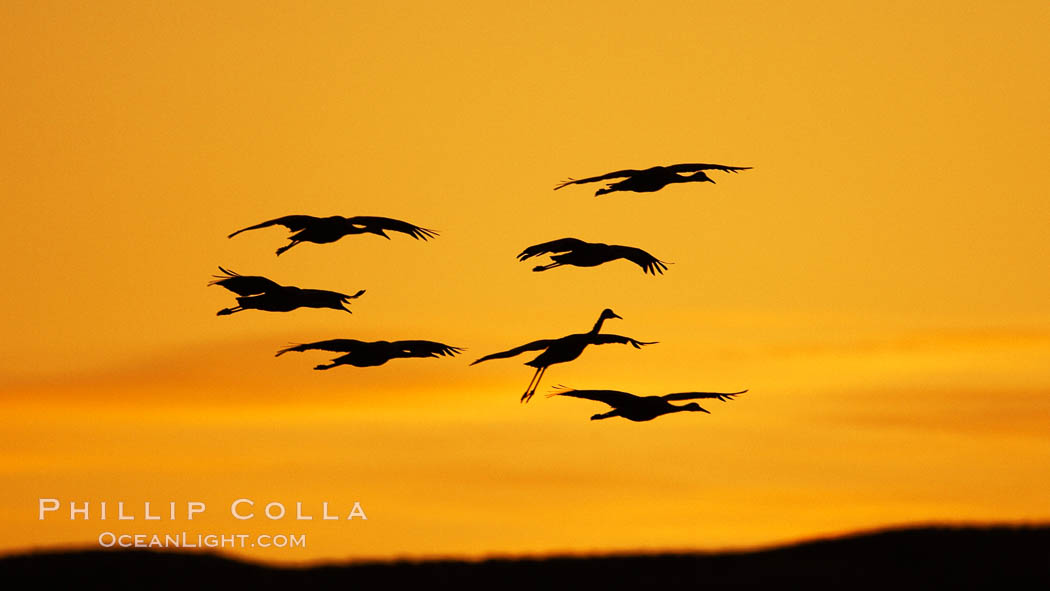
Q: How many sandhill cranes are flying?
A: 7